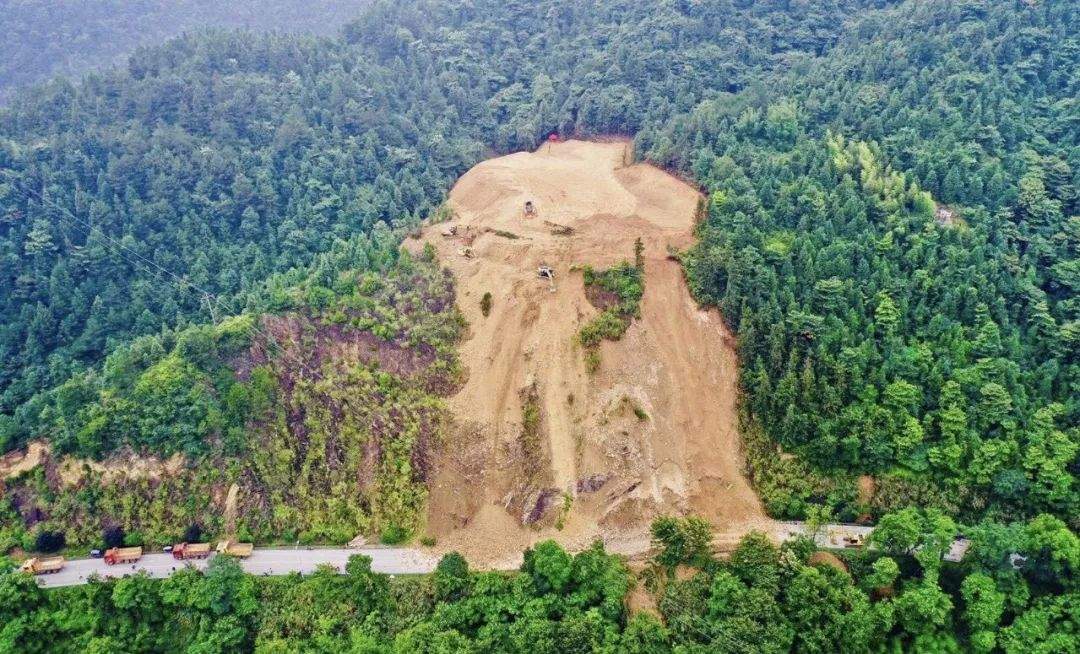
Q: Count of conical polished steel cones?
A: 0